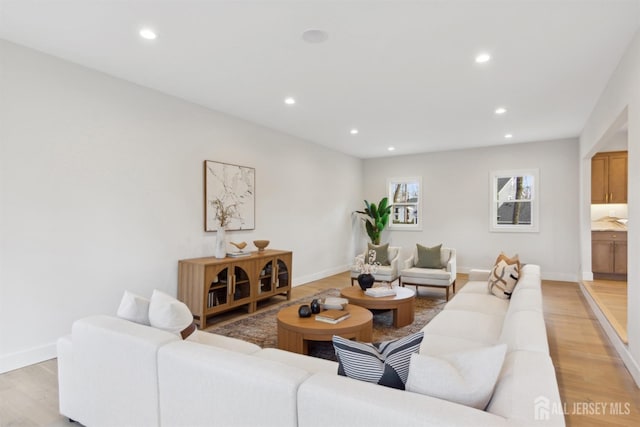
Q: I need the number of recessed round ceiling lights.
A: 7